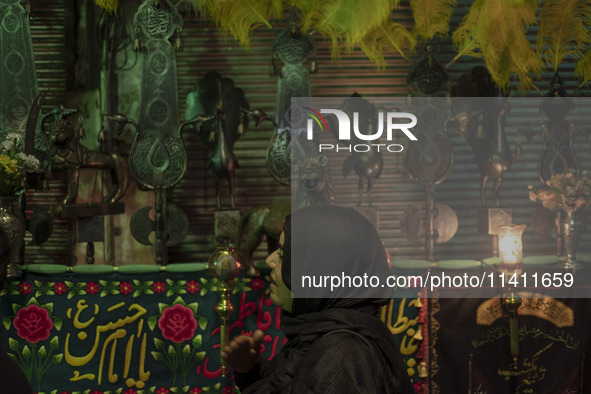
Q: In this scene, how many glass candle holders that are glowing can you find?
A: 1